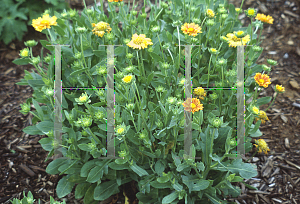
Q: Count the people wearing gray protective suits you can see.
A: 0